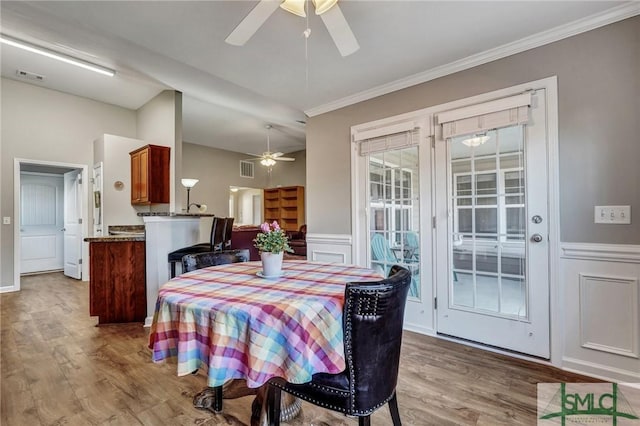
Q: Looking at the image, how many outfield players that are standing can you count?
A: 0